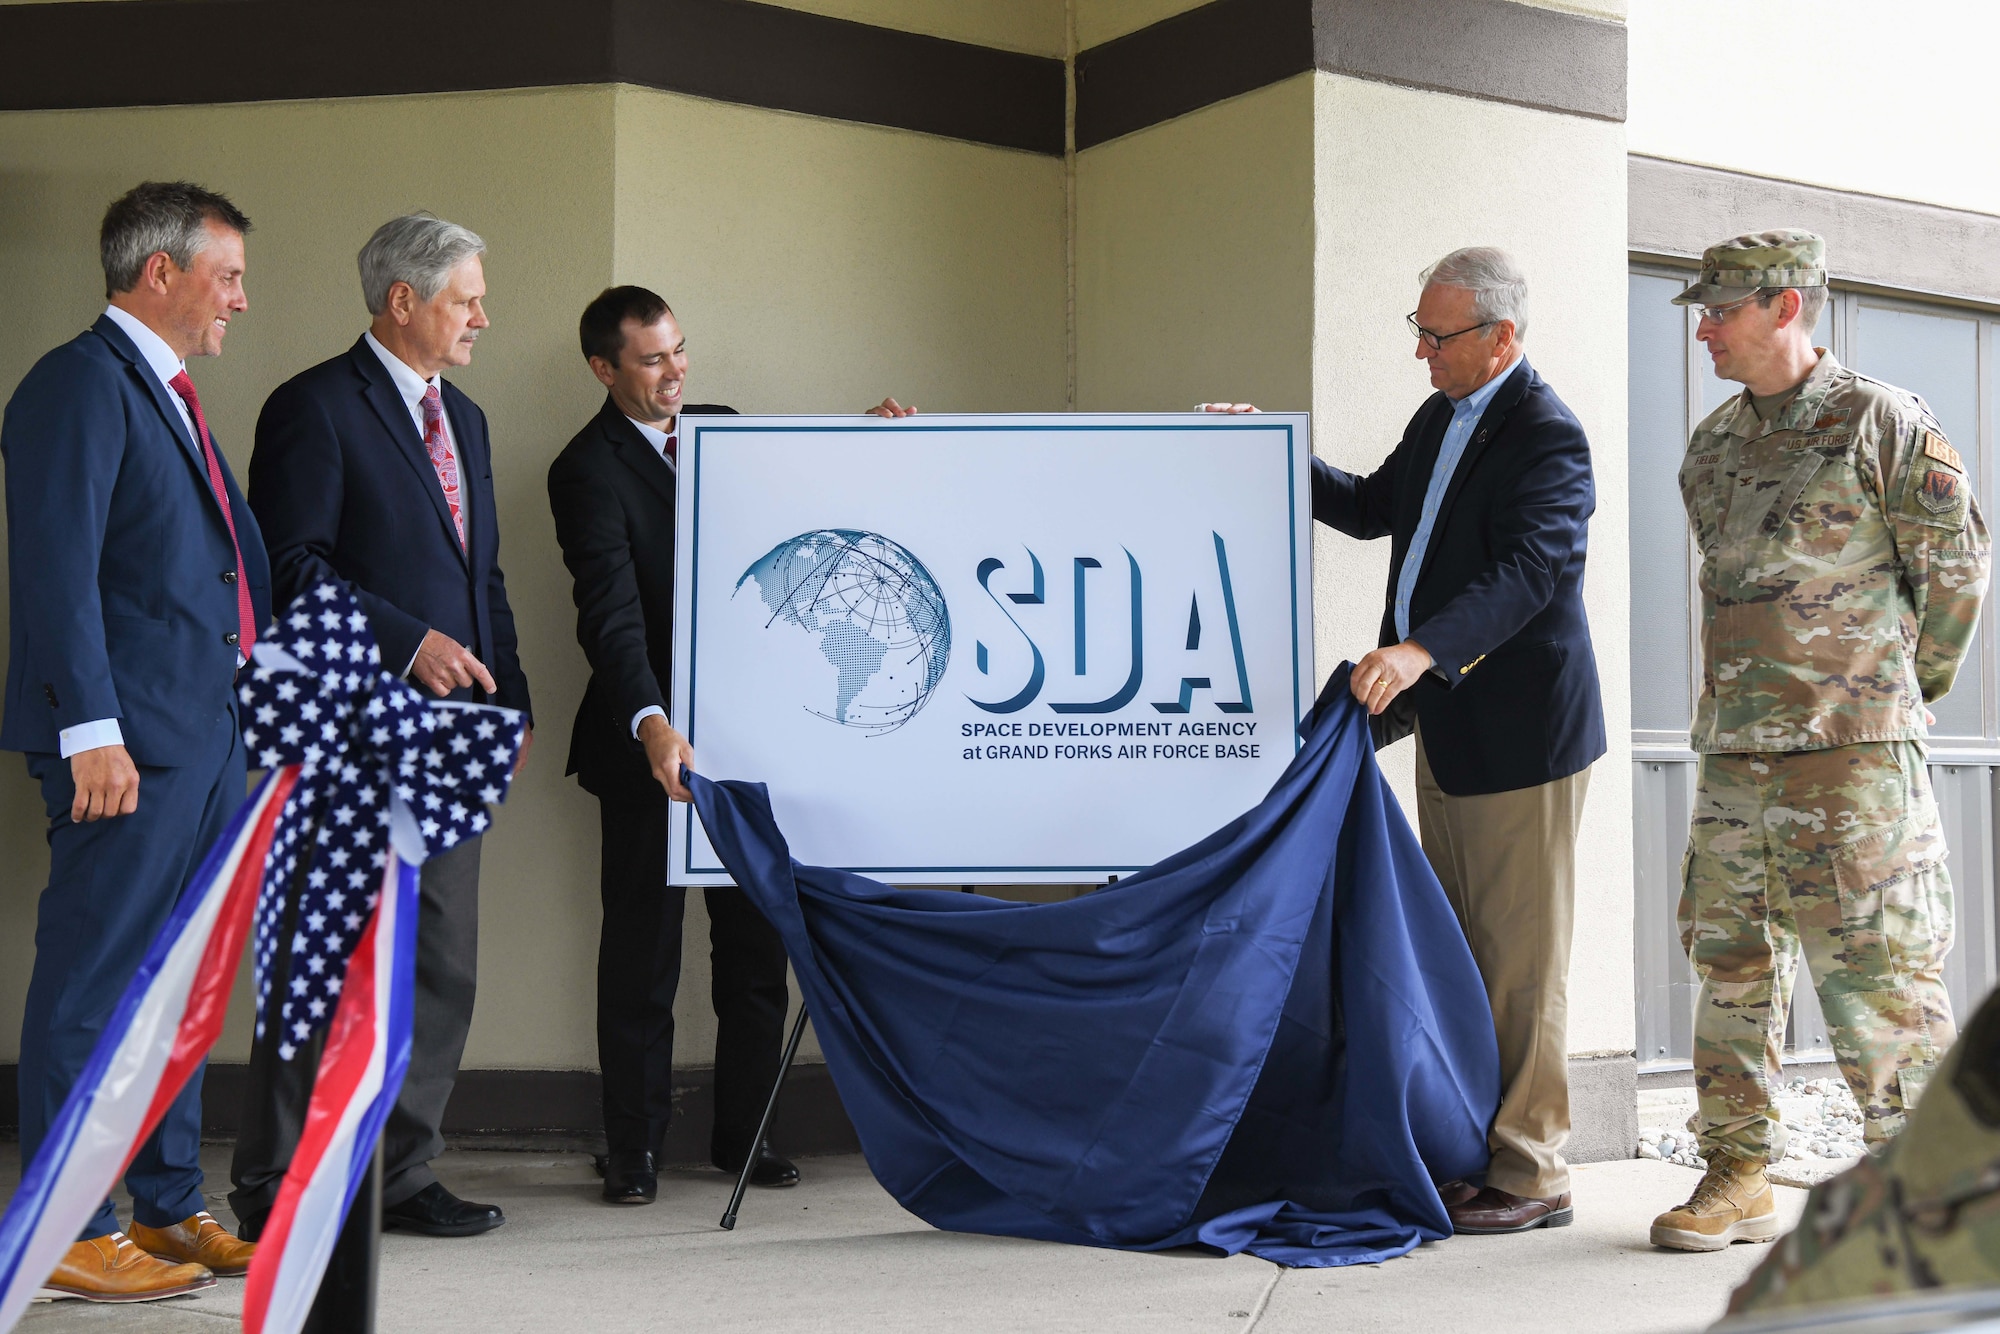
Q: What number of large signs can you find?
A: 1